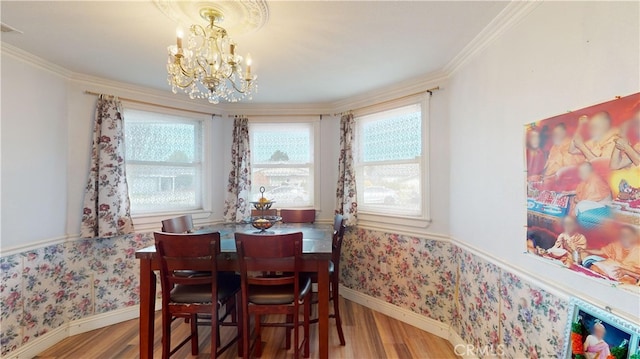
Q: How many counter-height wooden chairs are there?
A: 6